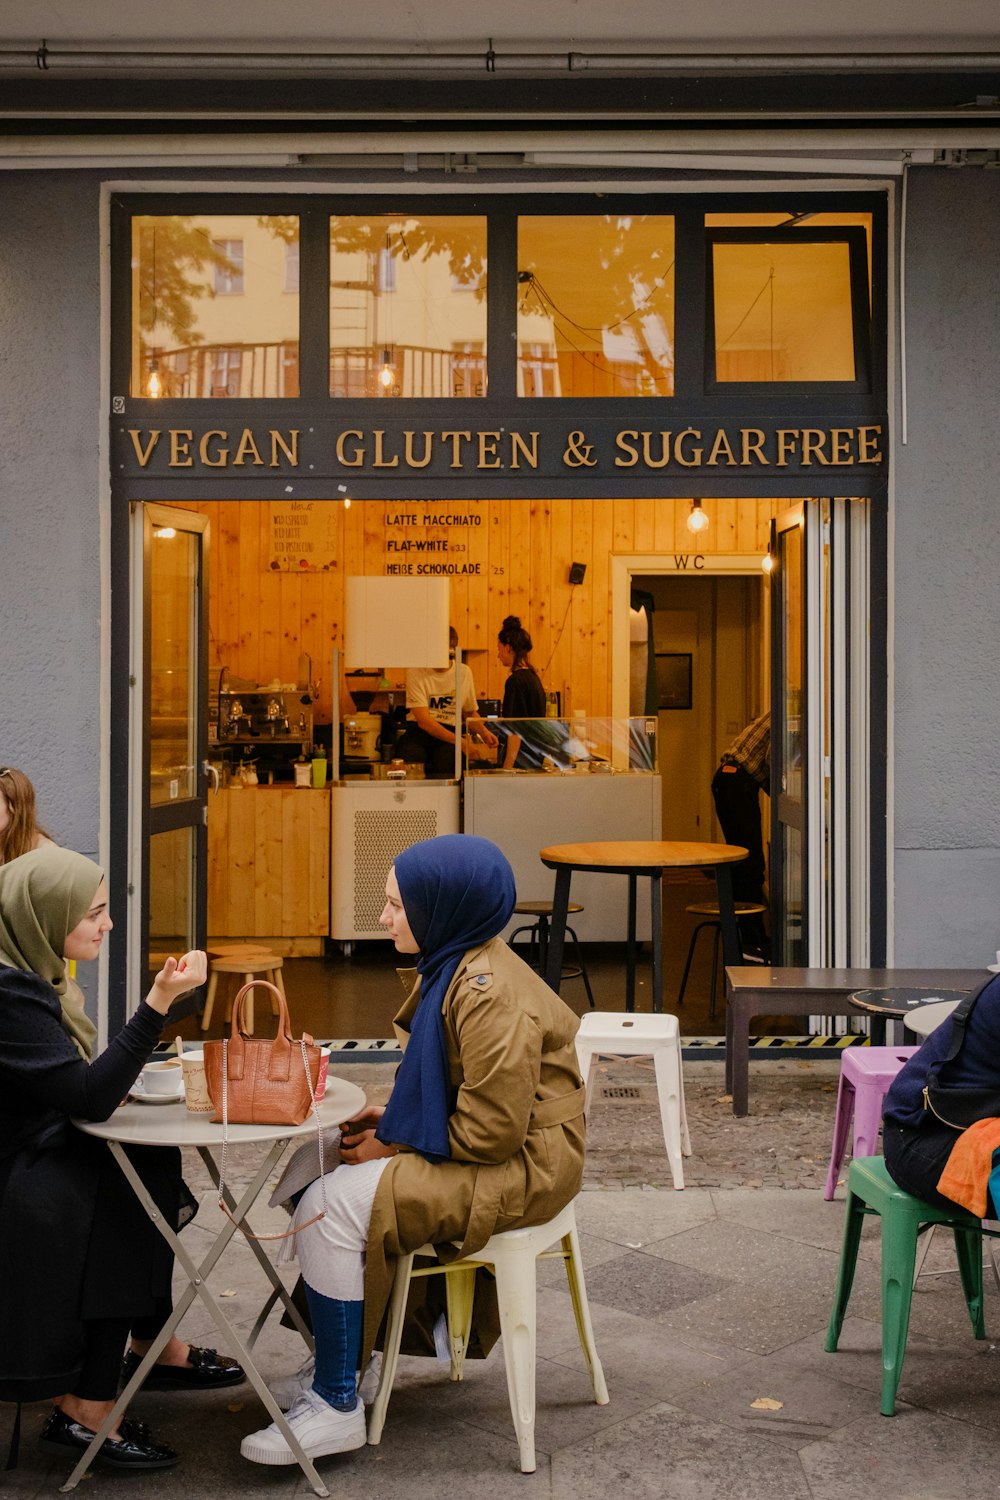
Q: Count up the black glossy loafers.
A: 2